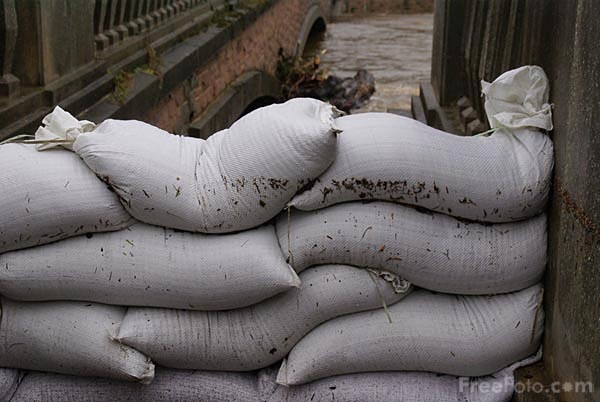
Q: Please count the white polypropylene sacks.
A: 11